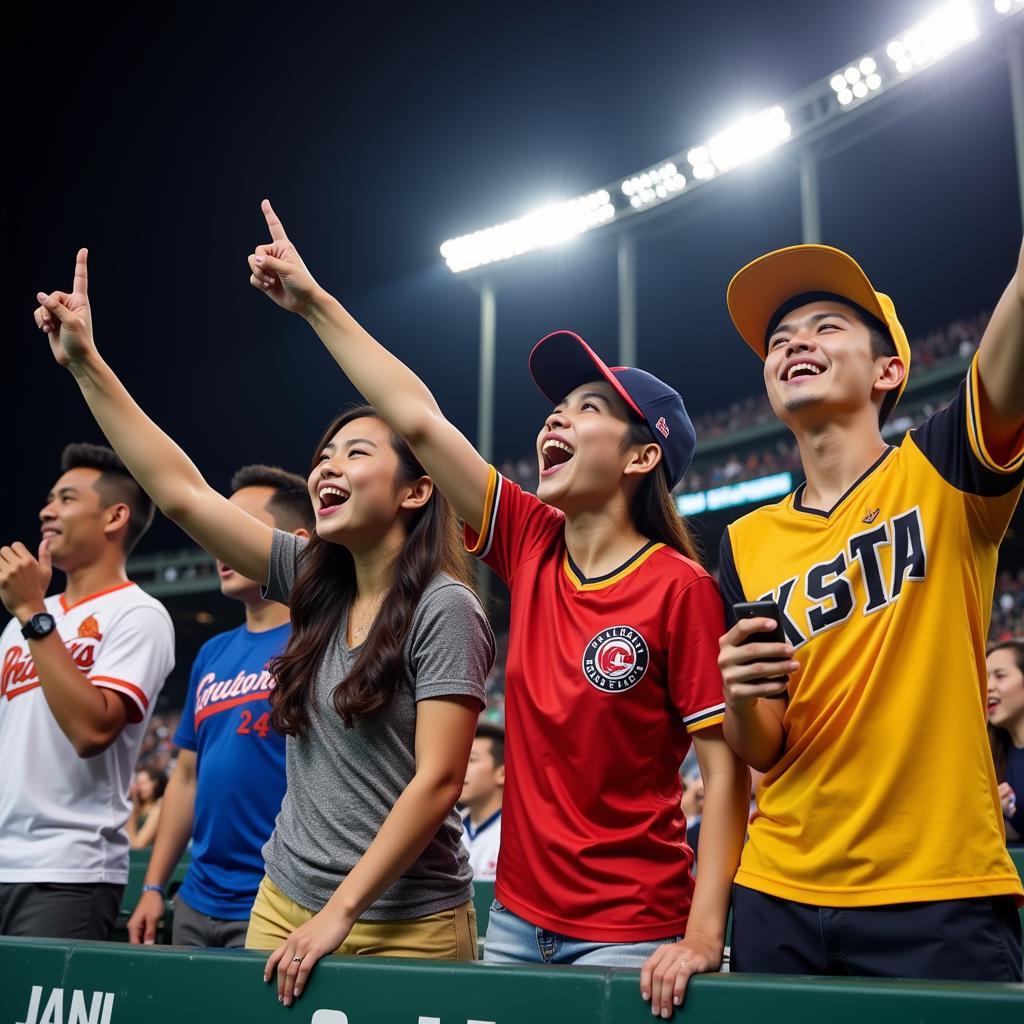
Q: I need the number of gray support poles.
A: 4